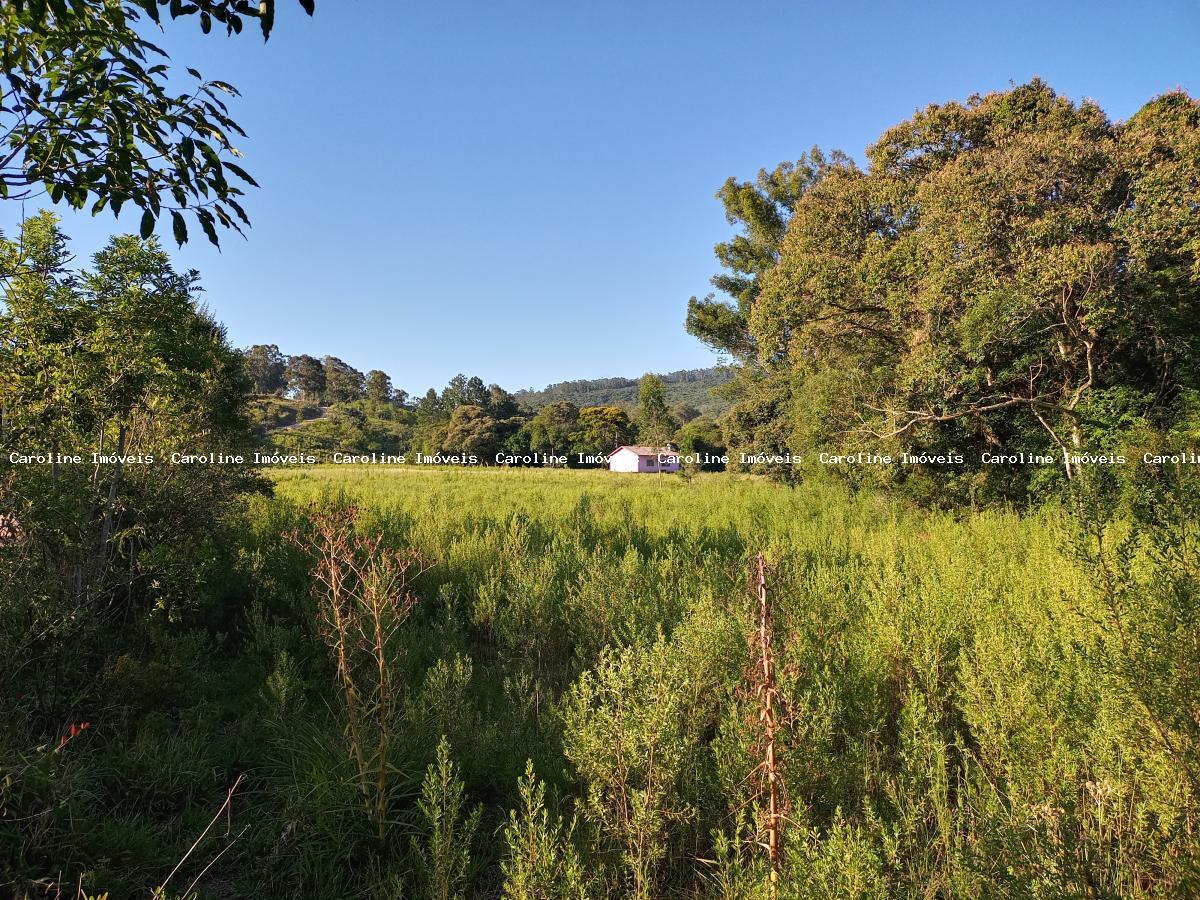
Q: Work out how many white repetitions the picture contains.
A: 8